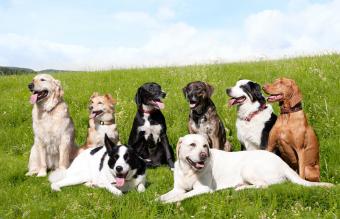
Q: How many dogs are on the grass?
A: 8